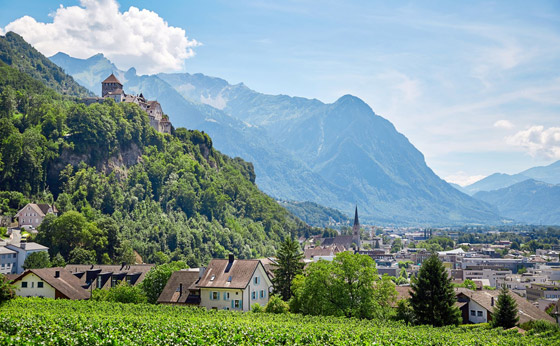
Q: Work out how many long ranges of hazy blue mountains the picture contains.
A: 2